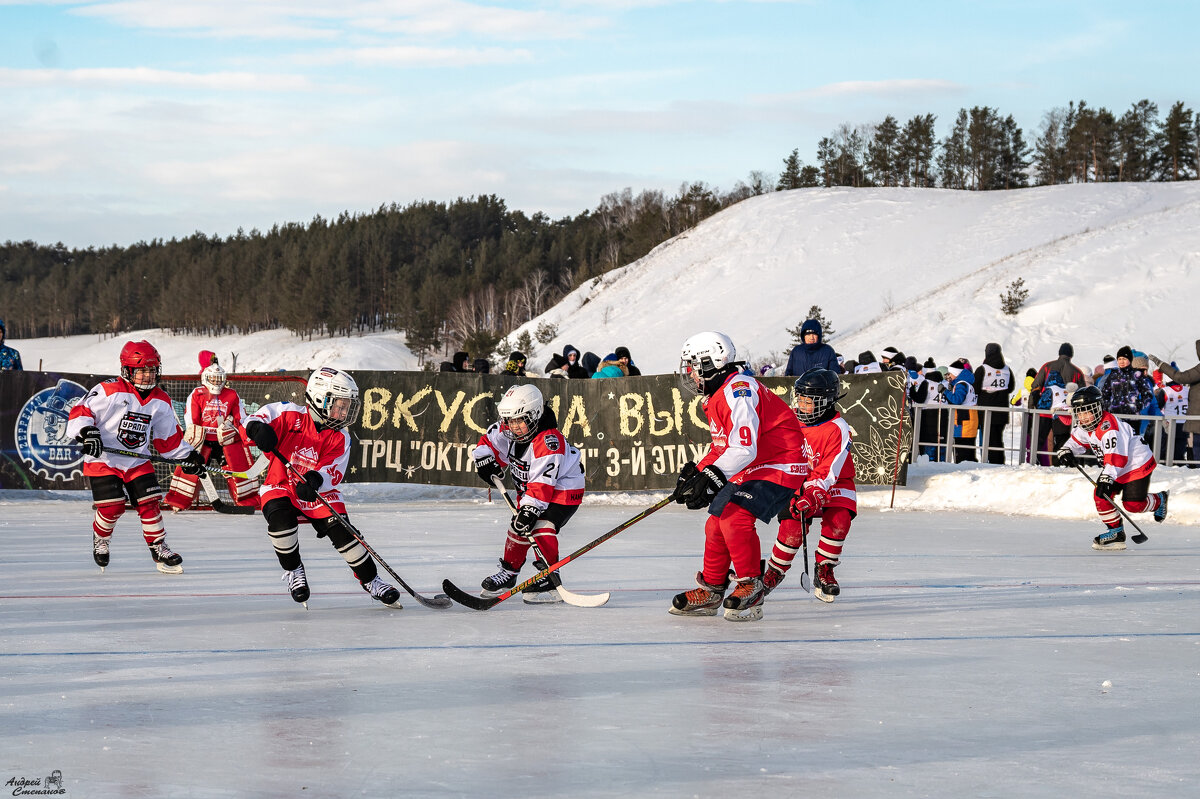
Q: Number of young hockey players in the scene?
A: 7